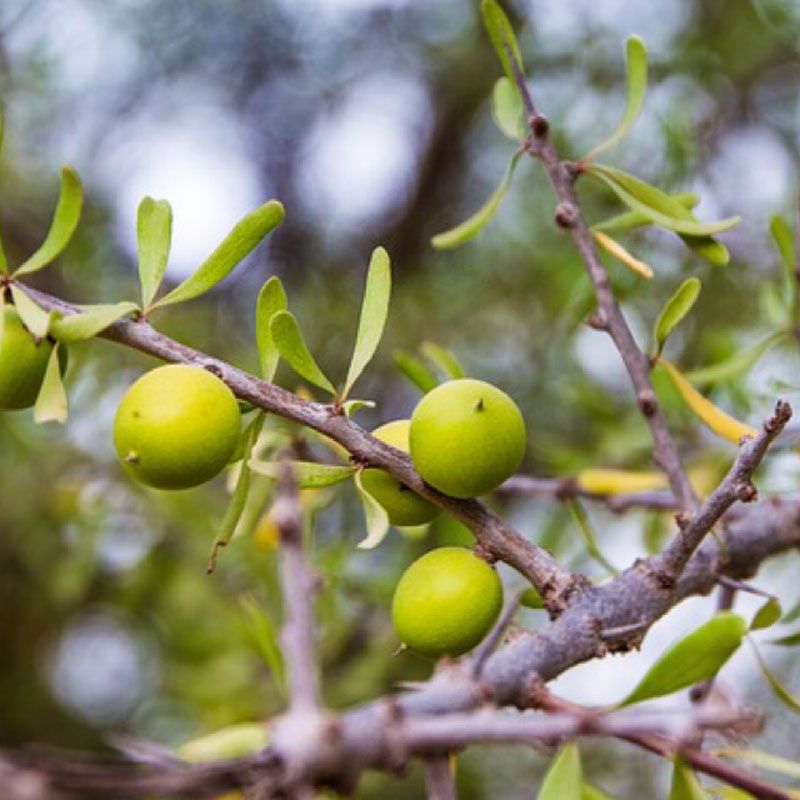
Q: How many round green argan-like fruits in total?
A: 5